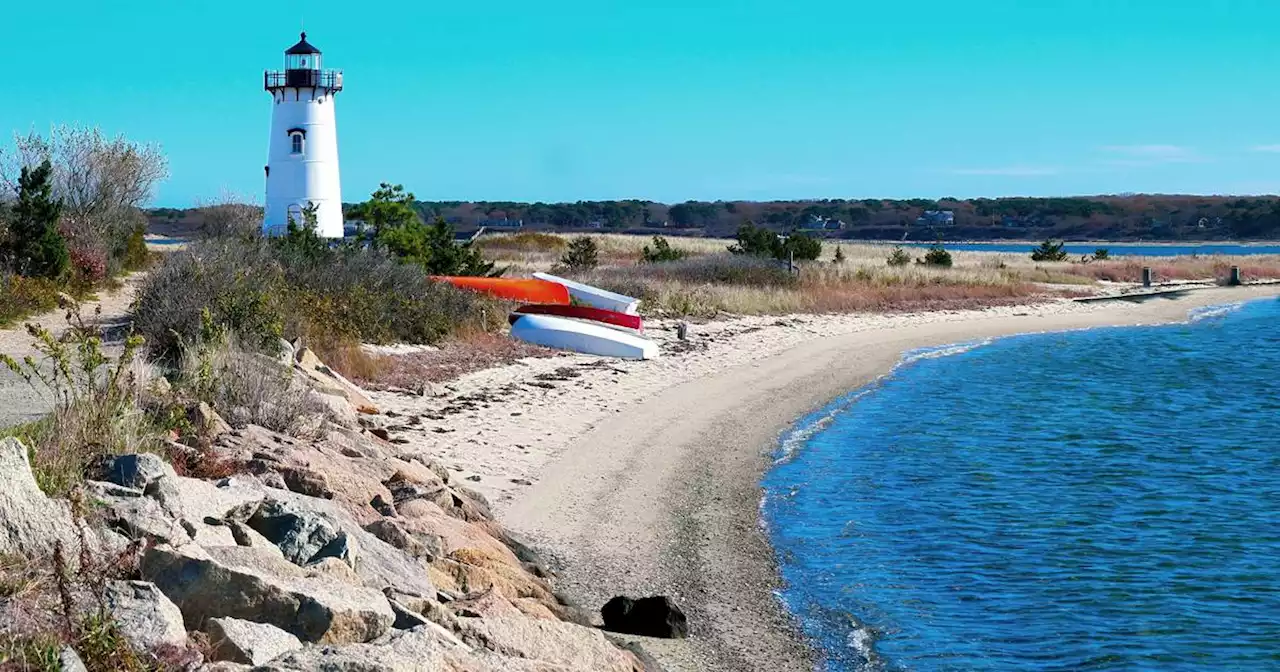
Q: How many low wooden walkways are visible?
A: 1